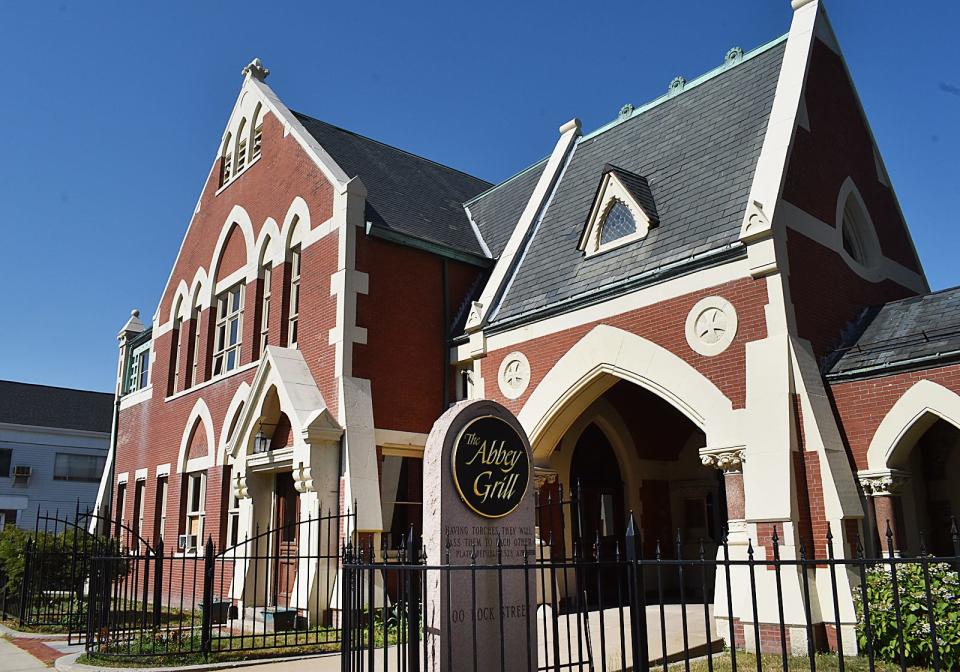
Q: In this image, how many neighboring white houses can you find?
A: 1